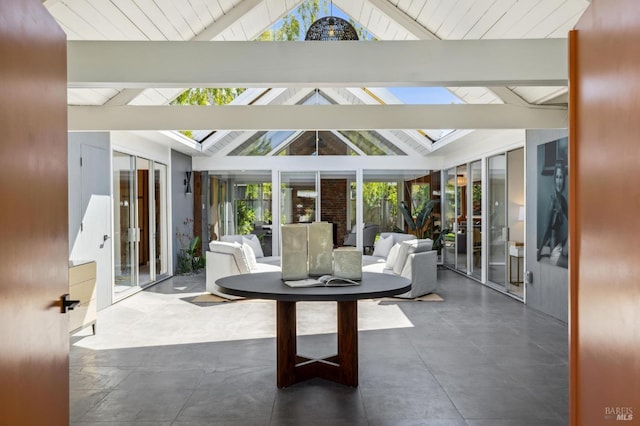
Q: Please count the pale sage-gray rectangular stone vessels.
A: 3